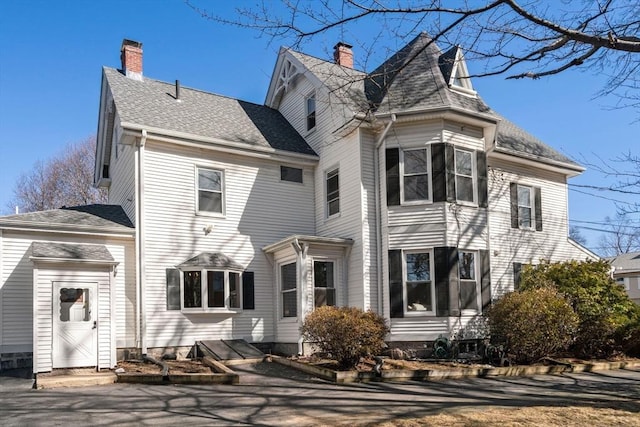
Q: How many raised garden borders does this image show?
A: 2